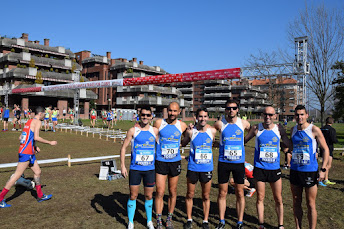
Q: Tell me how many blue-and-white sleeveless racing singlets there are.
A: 6